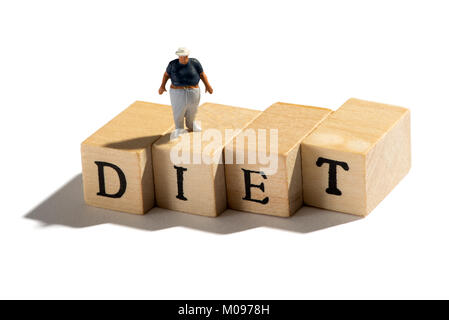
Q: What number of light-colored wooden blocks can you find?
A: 4